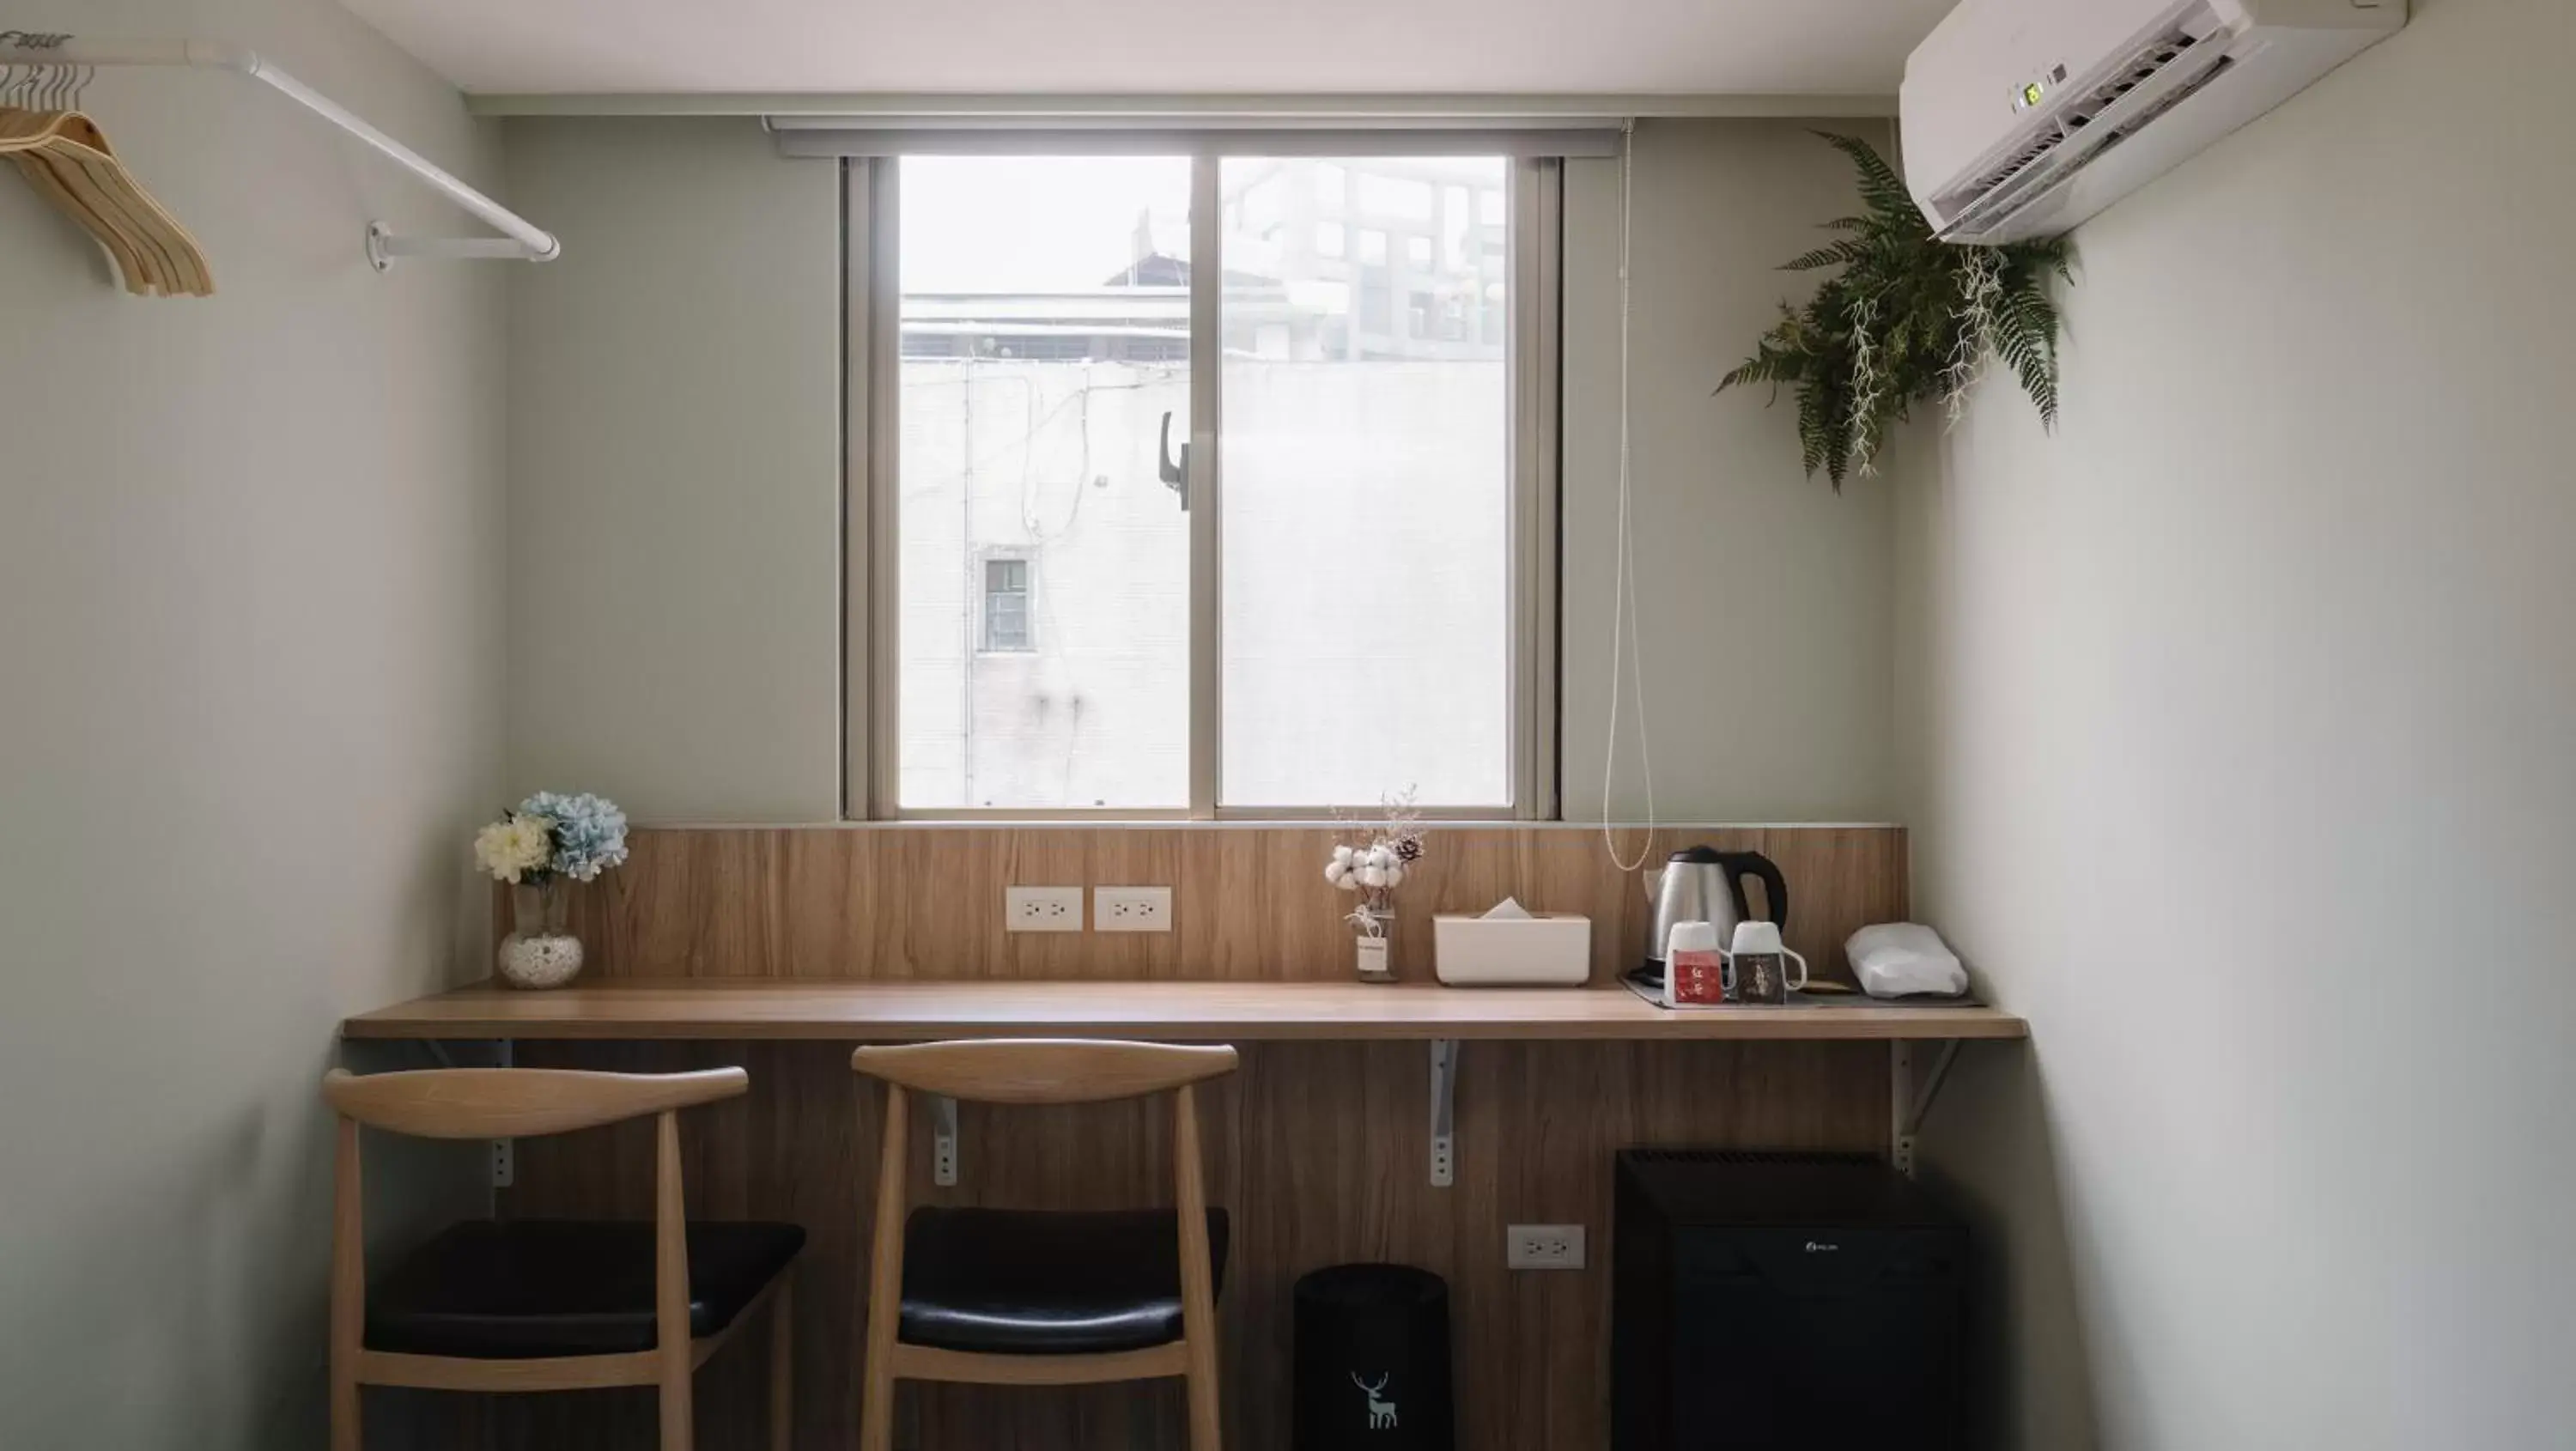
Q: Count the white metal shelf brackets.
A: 4